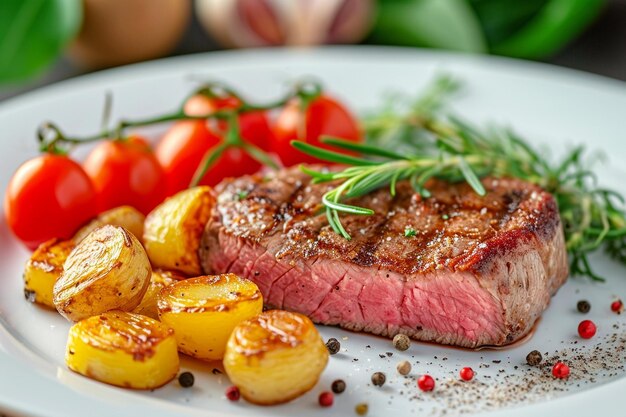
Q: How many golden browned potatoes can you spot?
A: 8